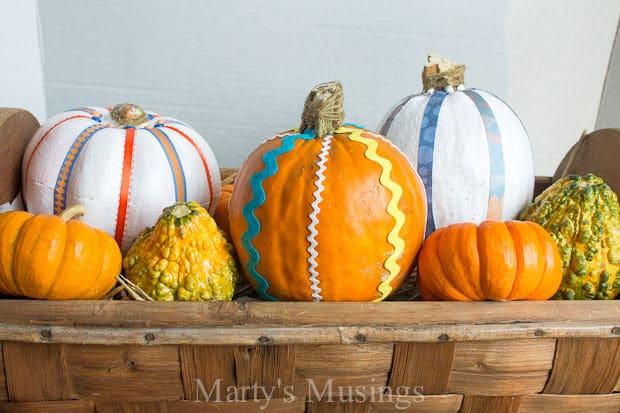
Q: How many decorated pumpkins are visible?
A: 3